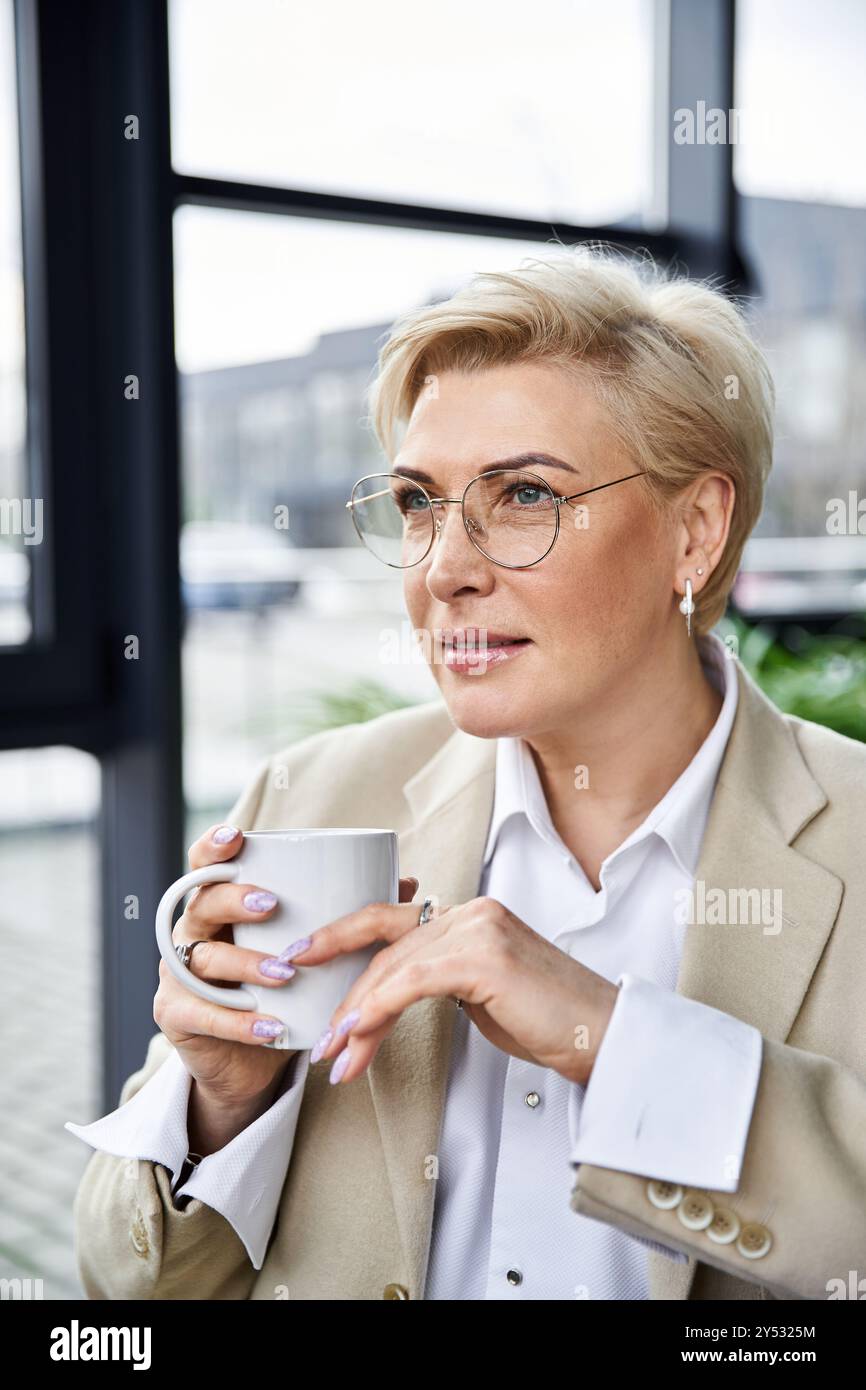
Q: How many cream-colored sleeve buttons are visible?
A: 4